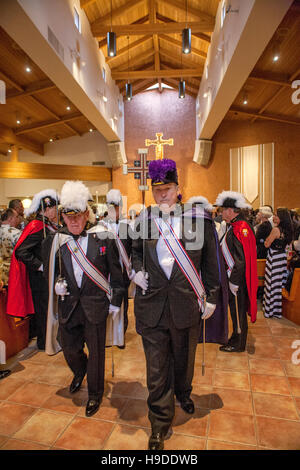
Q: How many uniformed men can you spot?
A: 6